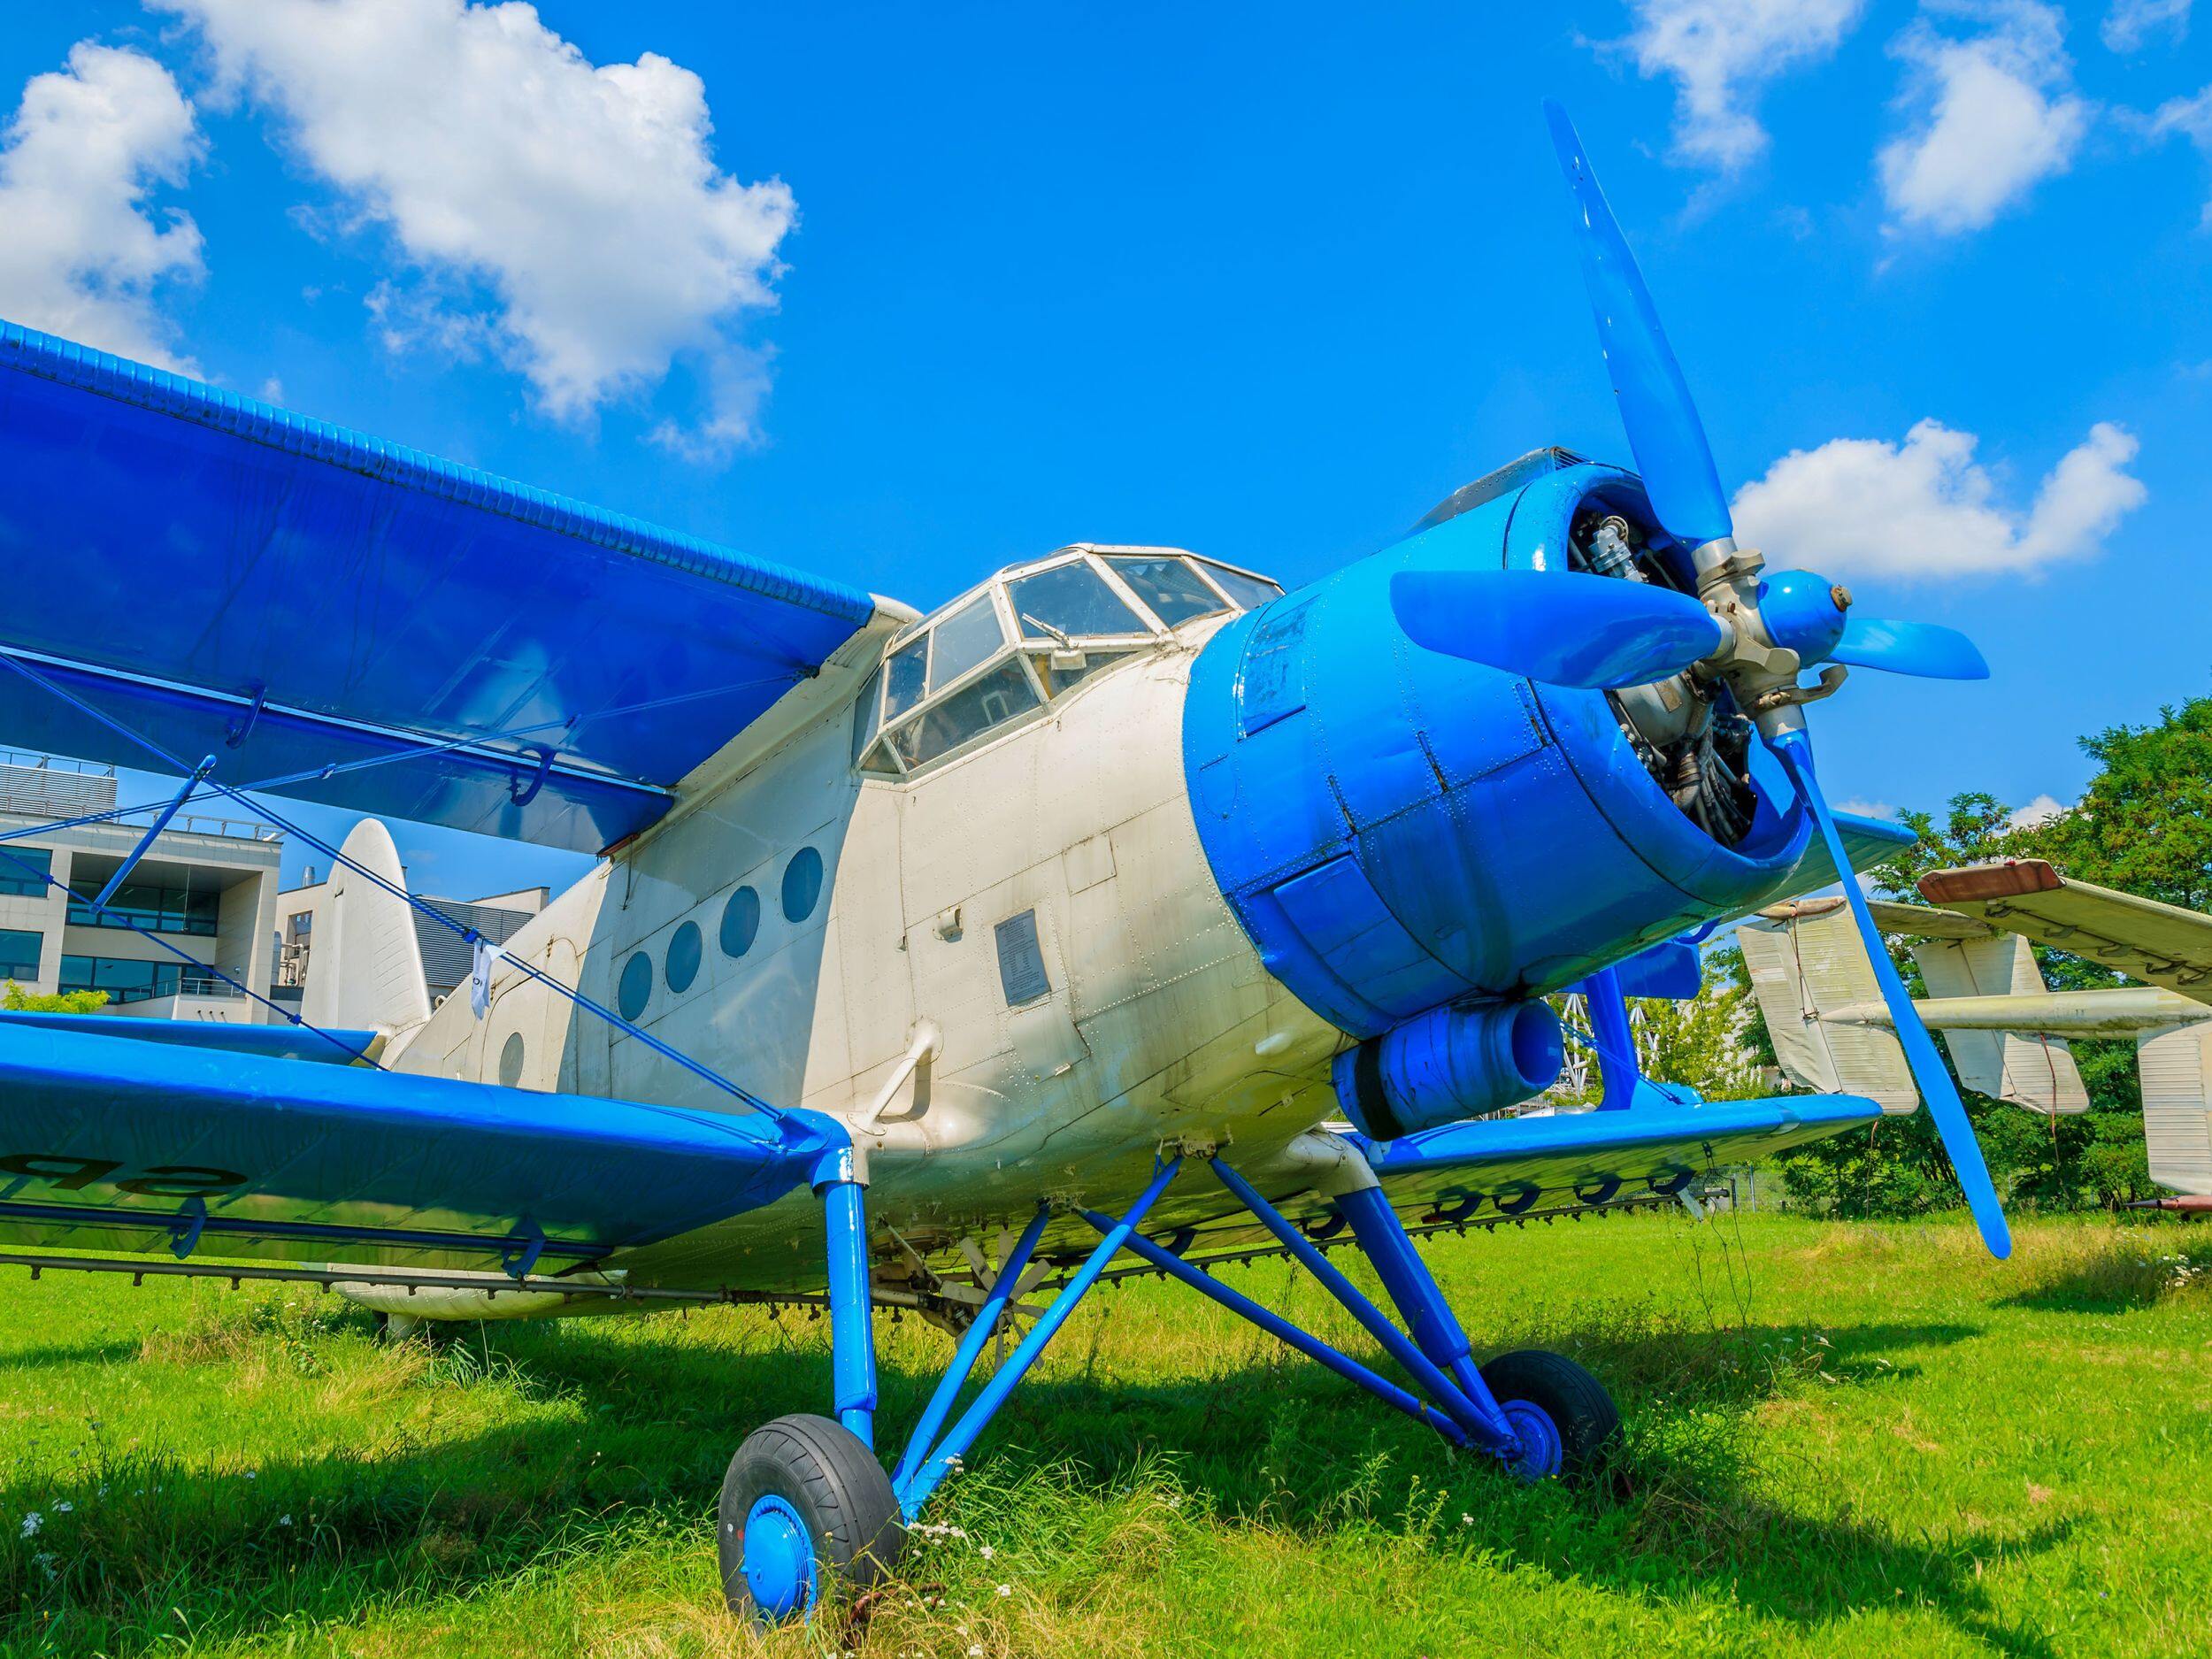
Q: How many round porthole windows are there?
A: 5